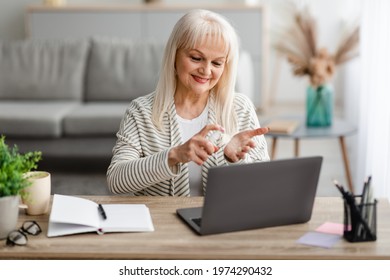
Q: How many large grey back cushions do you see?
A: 2